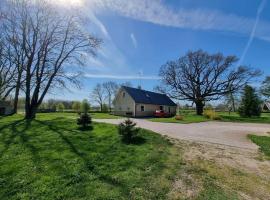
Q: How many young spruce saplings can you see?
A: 2